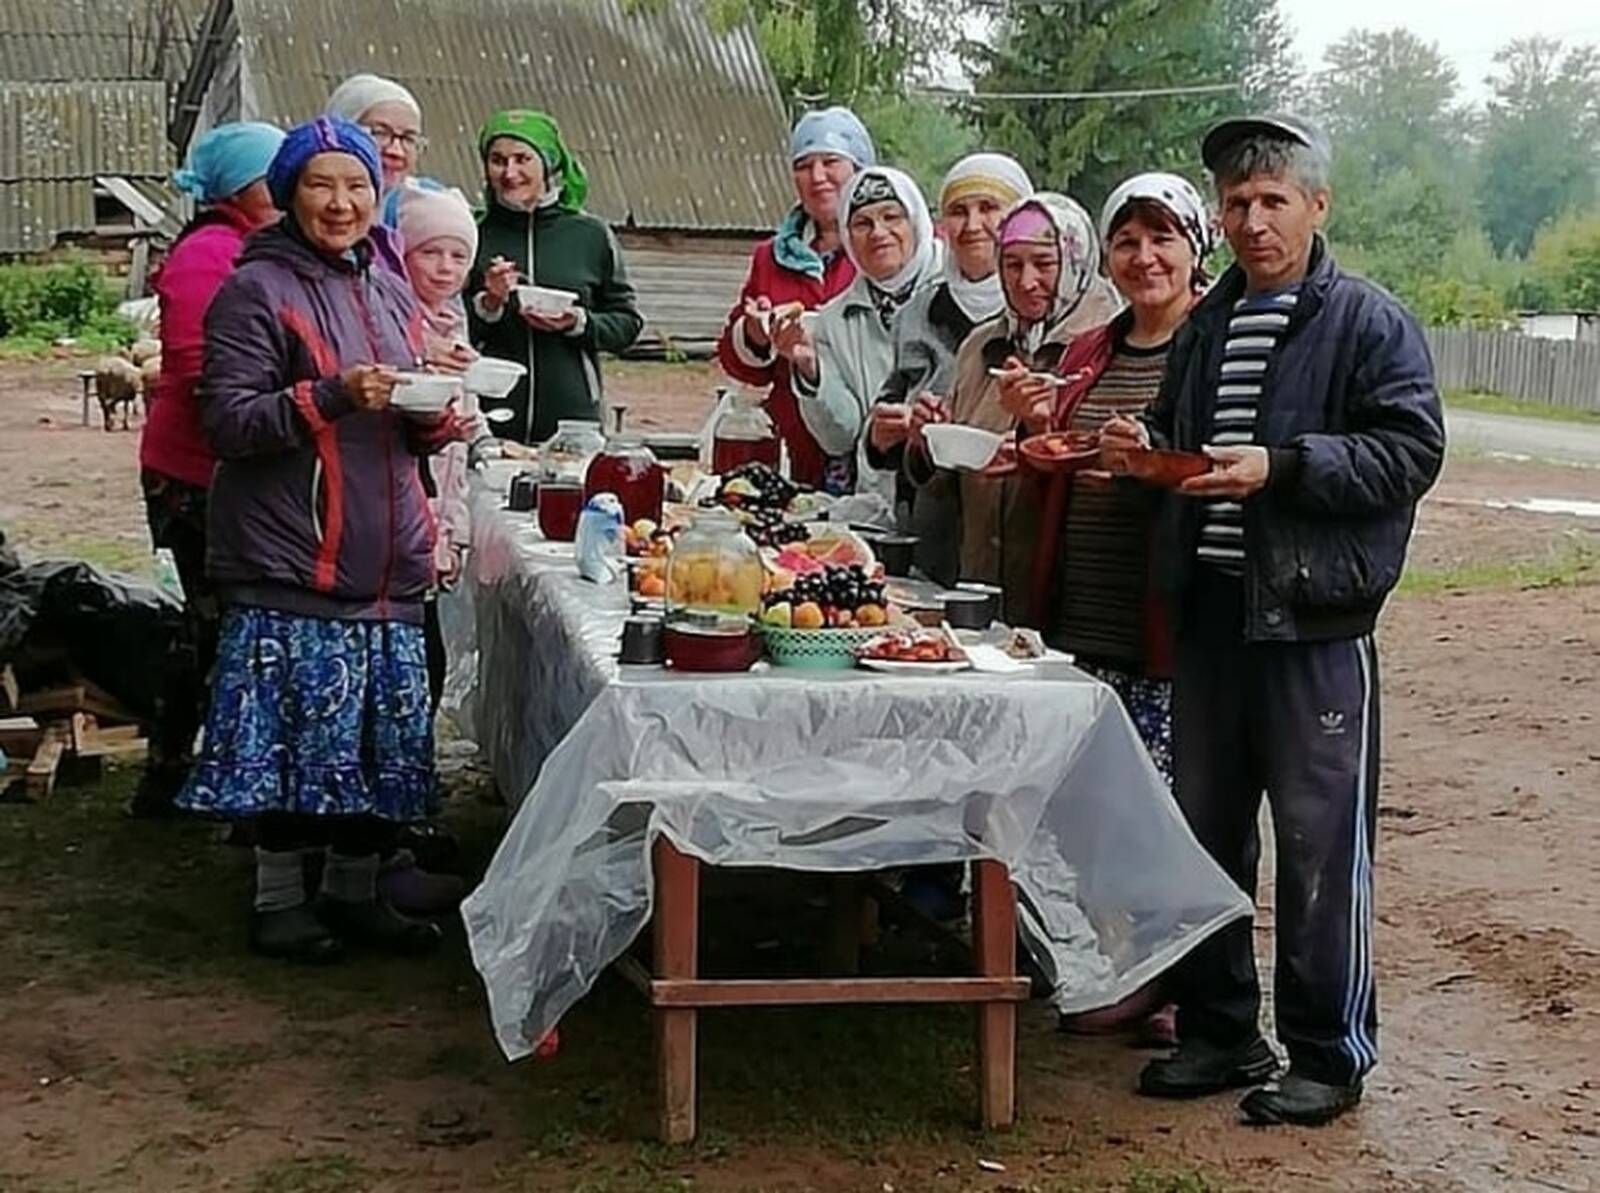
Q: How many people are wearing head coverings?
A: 11